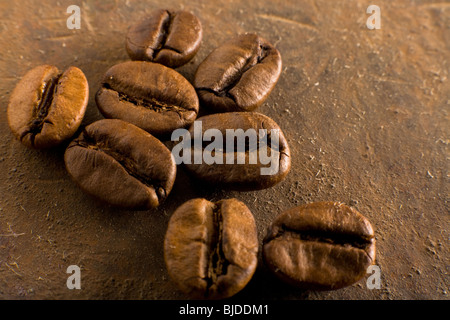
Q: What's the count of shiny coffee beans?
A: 8